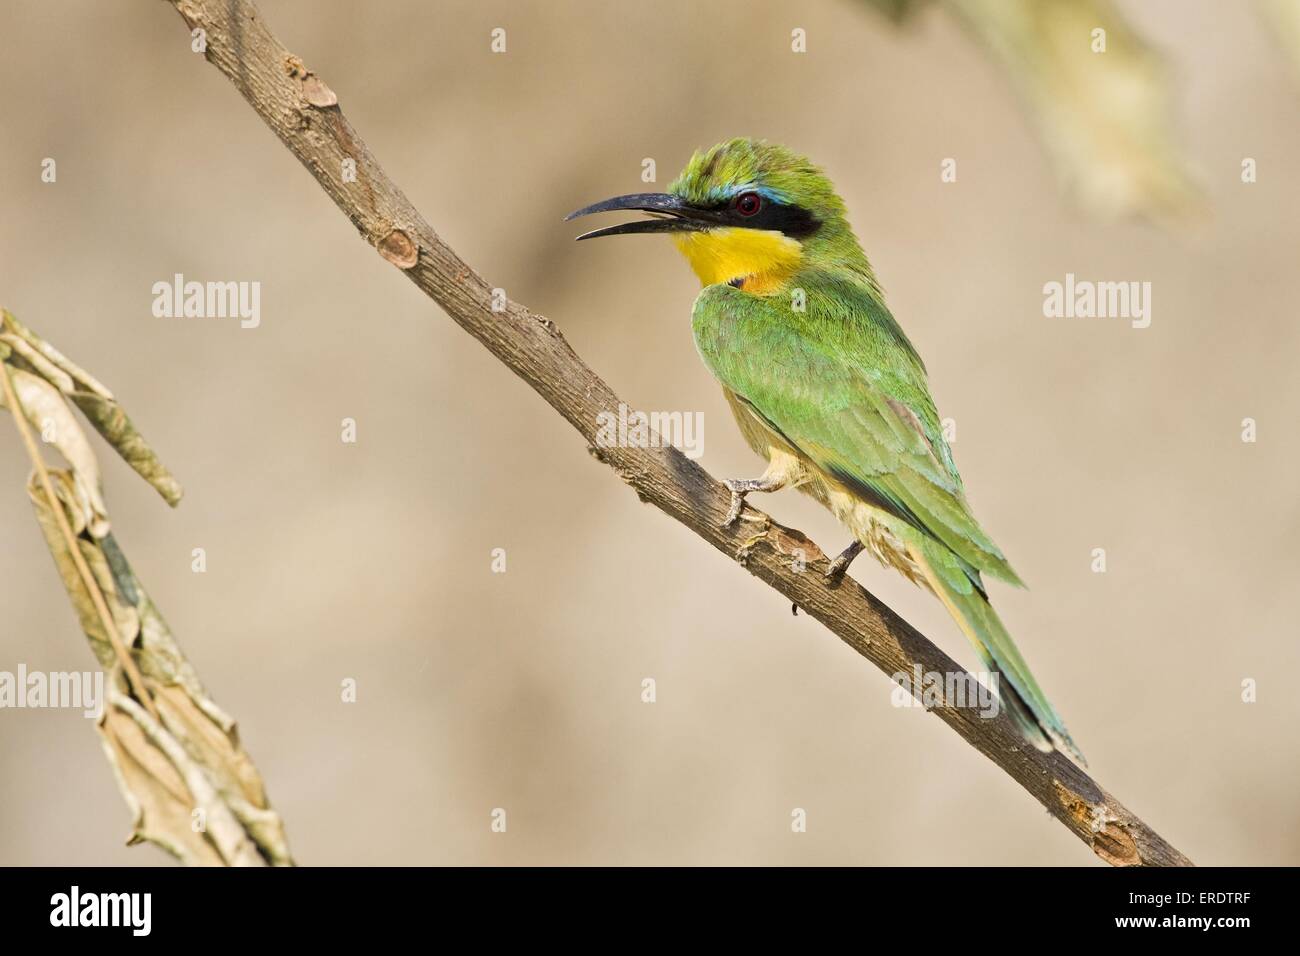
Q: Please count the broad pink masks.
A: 0